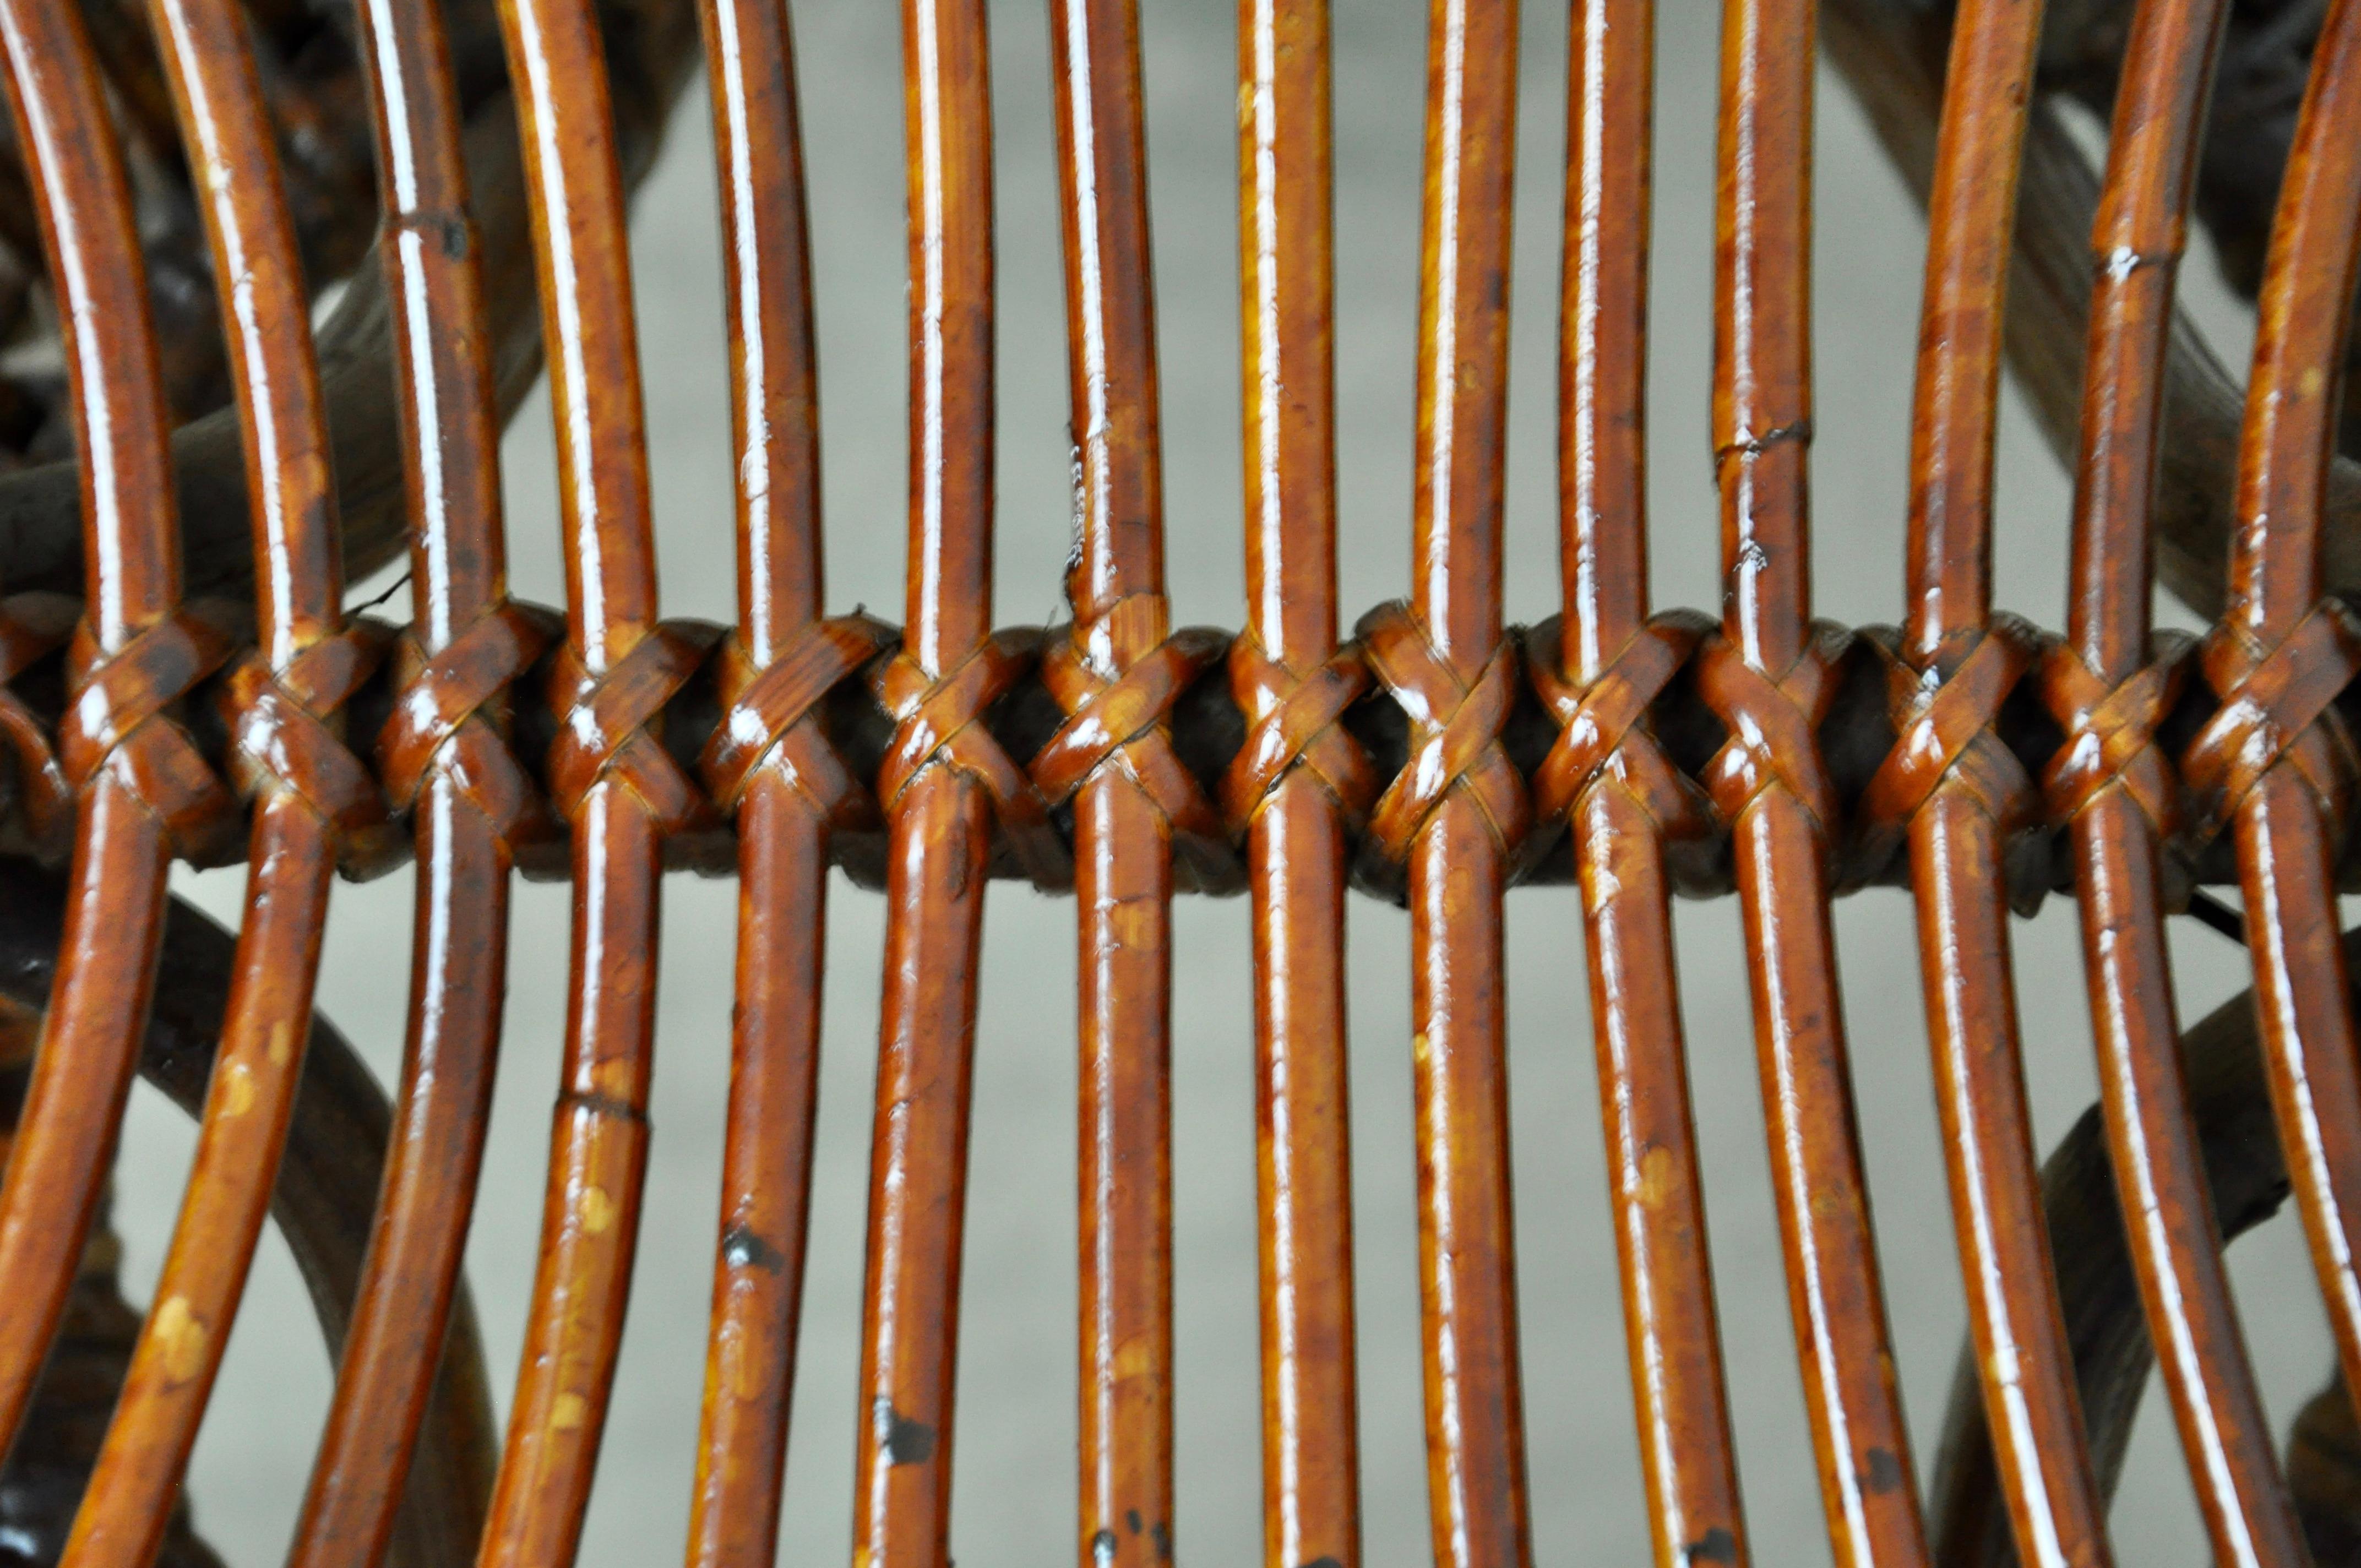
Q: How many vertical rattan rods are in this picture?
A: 14